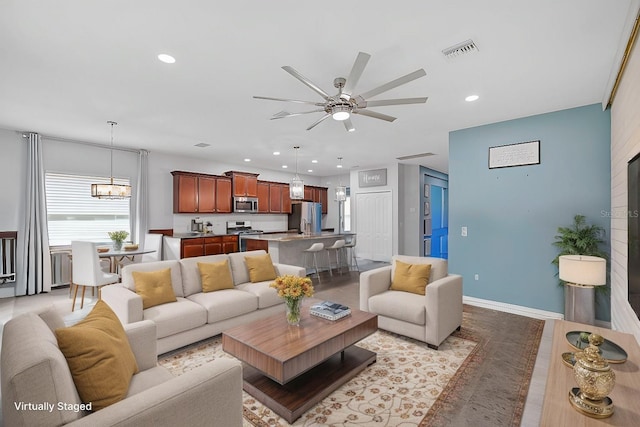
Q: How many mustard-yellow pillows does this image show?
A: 5